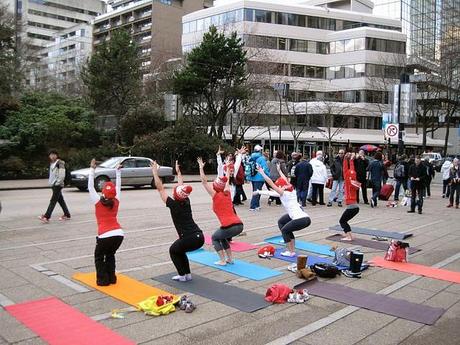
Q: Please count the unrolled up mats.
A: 11